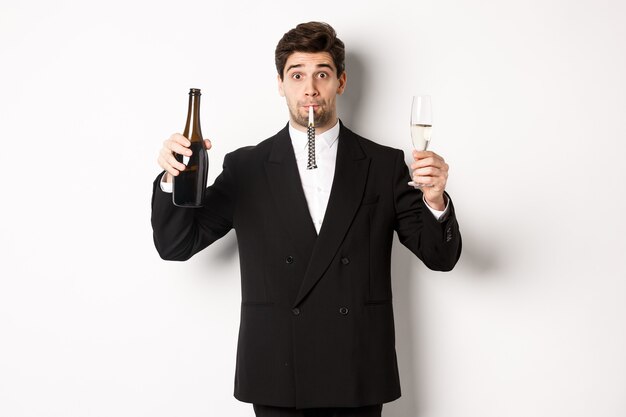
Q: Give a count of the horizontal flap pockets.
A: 2